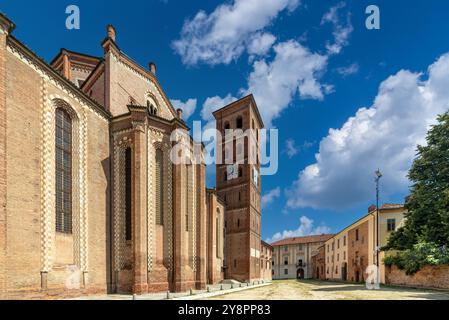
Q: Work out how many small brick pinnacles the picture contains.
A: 3